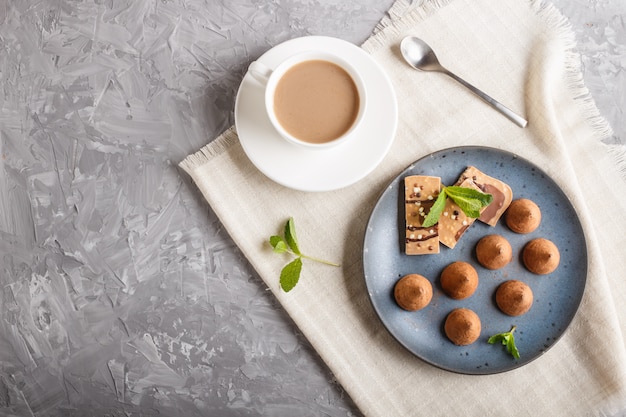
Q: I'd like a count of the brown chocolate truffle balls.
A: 7